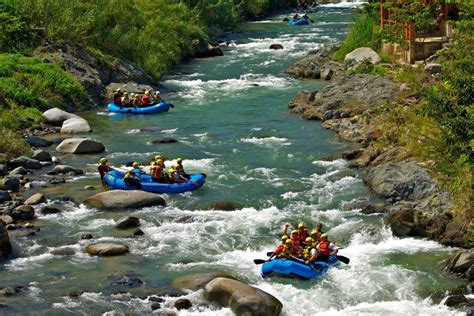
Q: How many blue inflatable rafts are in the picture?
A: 4